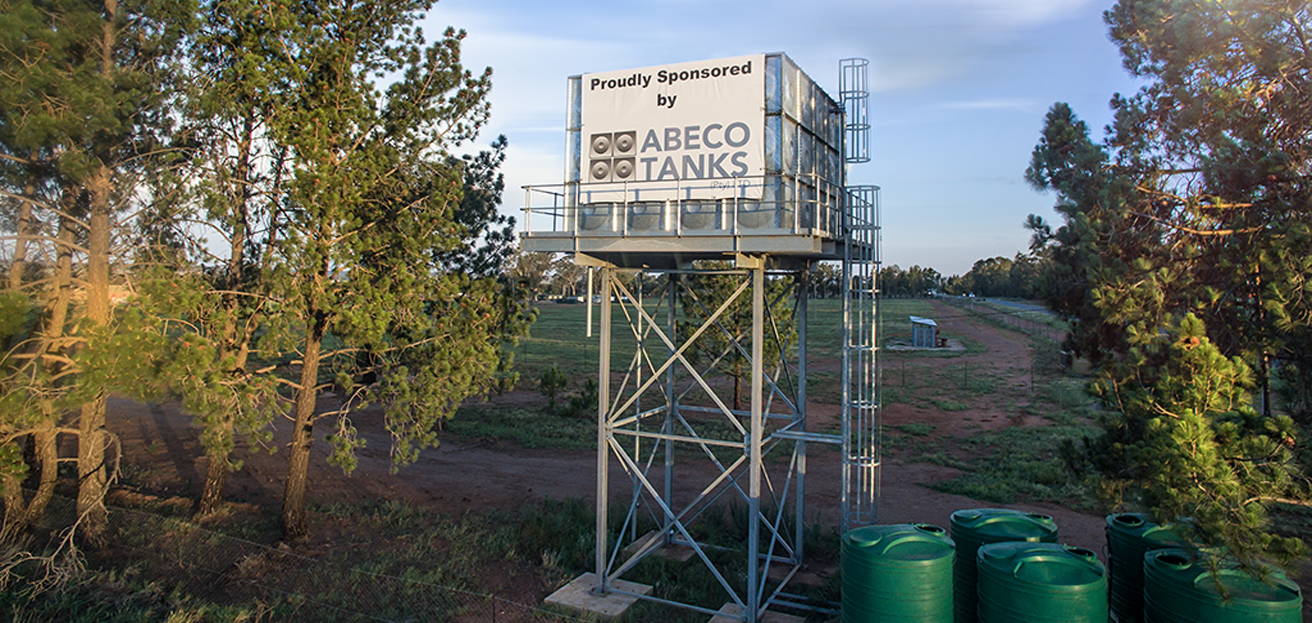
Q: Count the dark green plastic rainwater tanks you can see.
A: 5